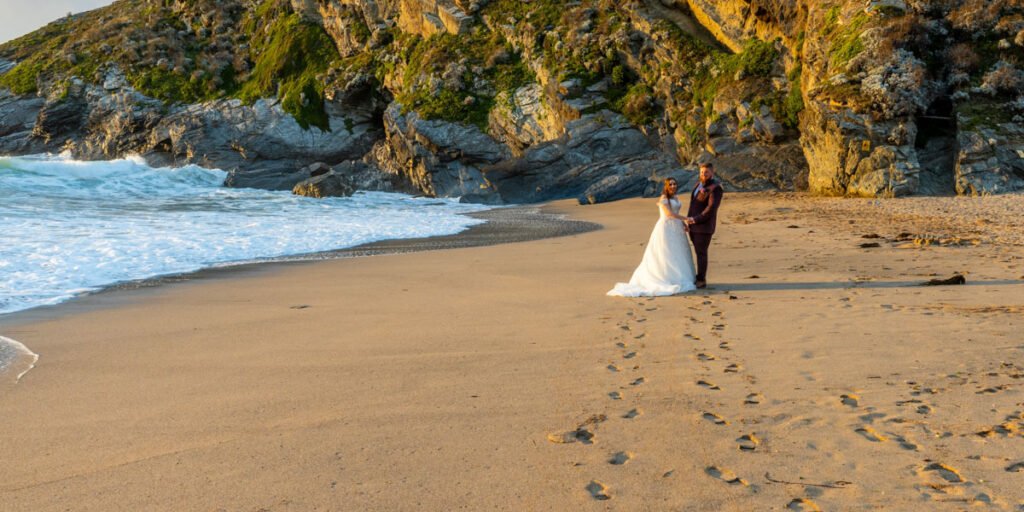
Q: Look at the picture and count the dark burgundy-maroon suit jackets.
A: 1